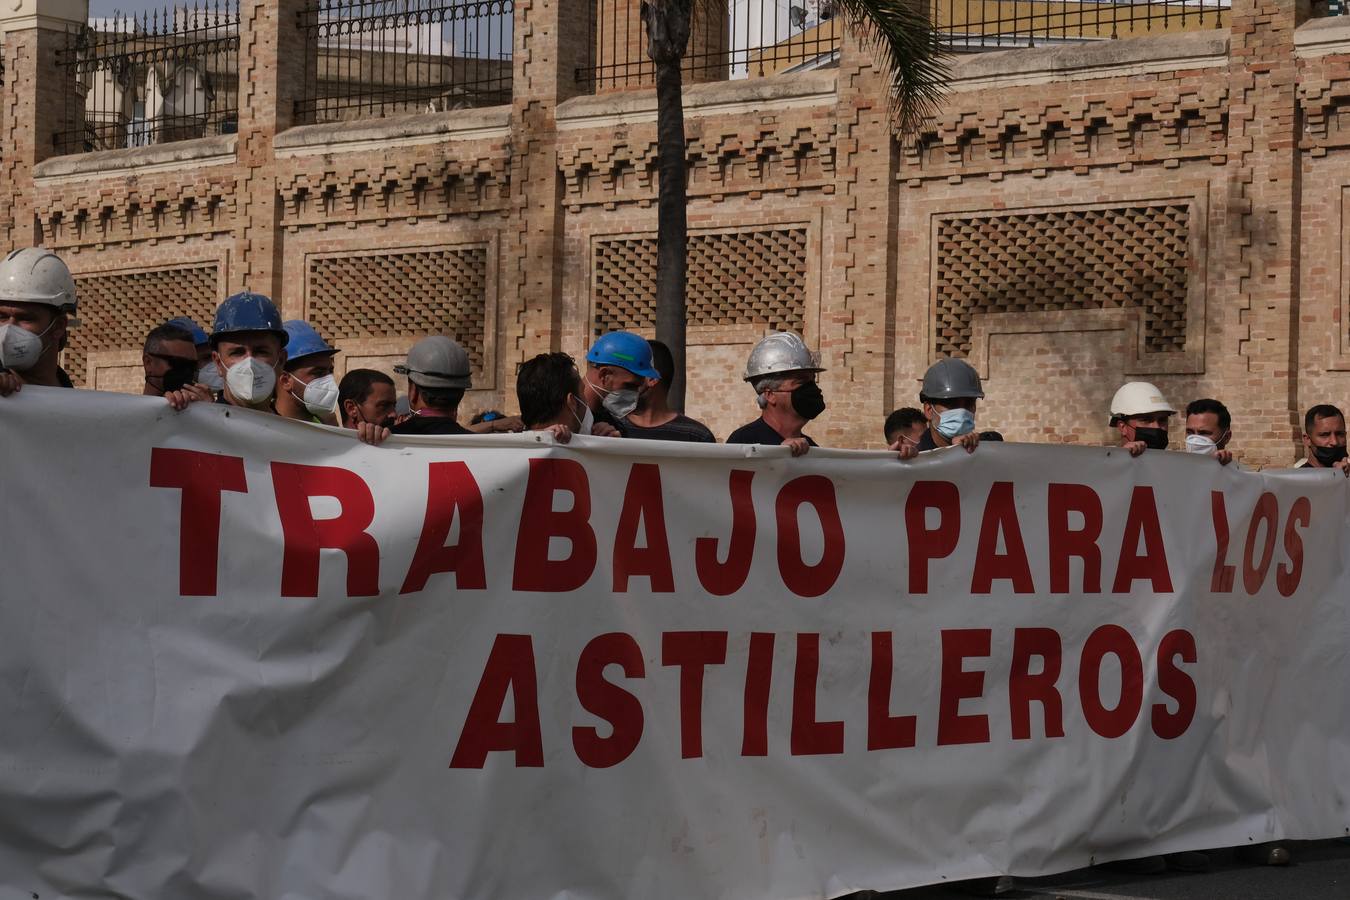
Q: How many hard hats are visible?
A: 9